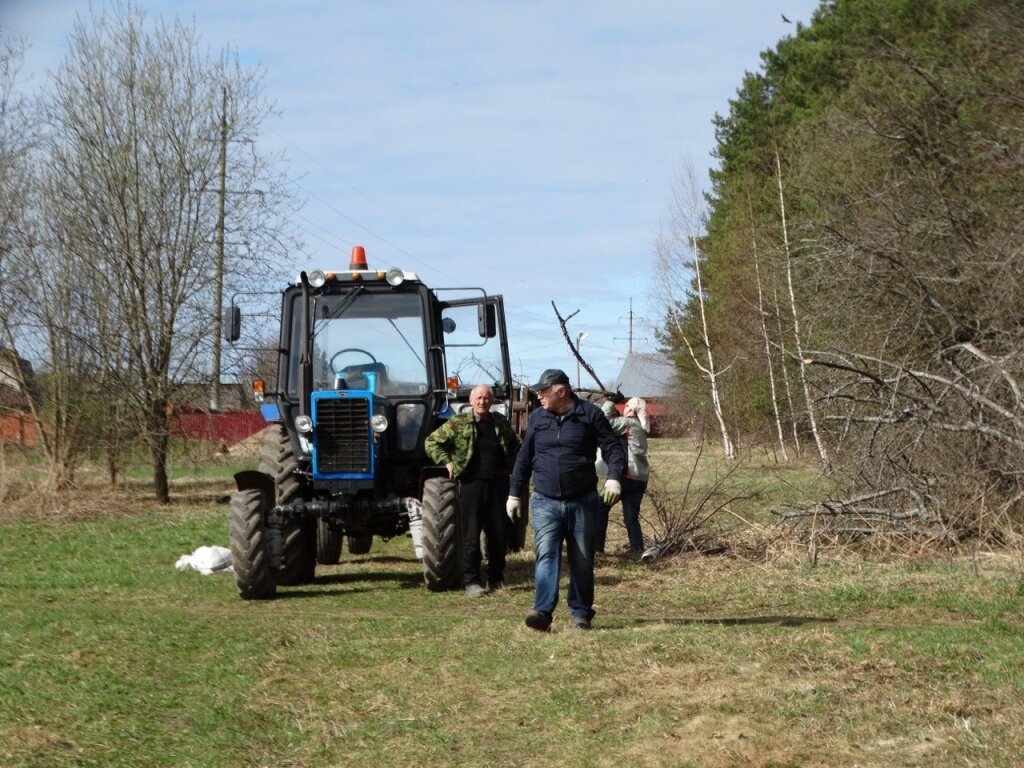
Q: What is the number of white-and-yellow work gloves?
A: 2